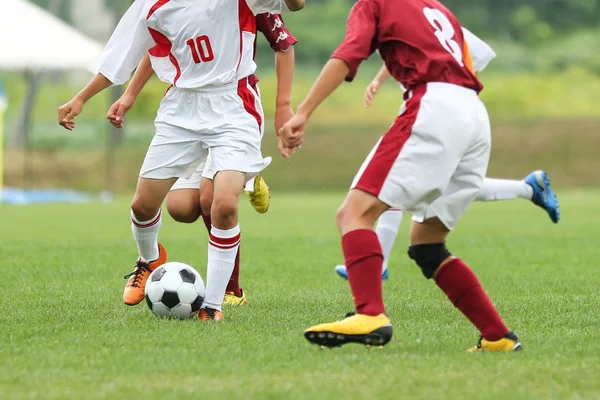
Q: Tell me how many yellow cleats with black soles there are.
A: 2